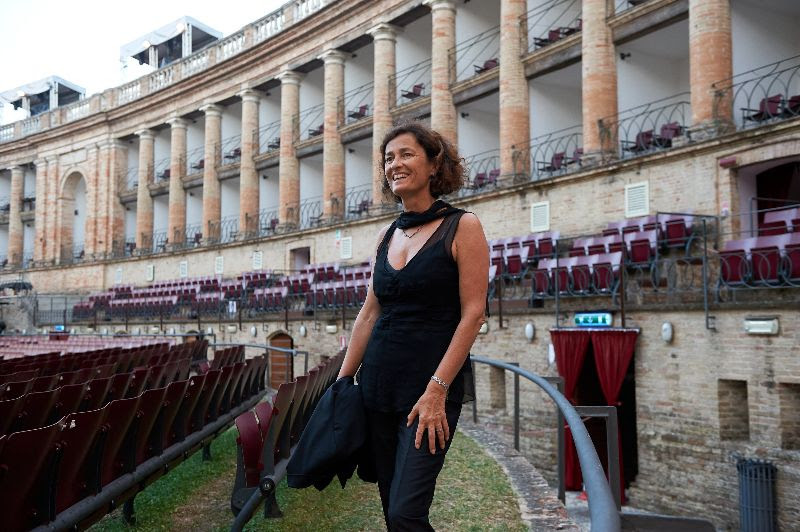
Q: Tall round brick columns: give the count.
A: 12